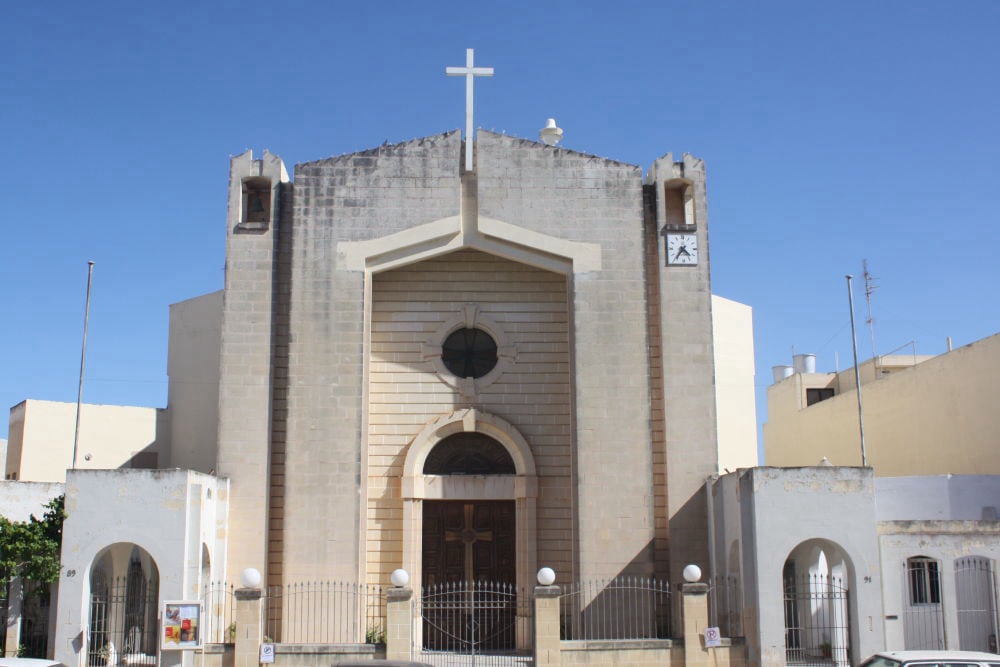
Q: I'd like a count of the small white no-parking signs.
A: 2